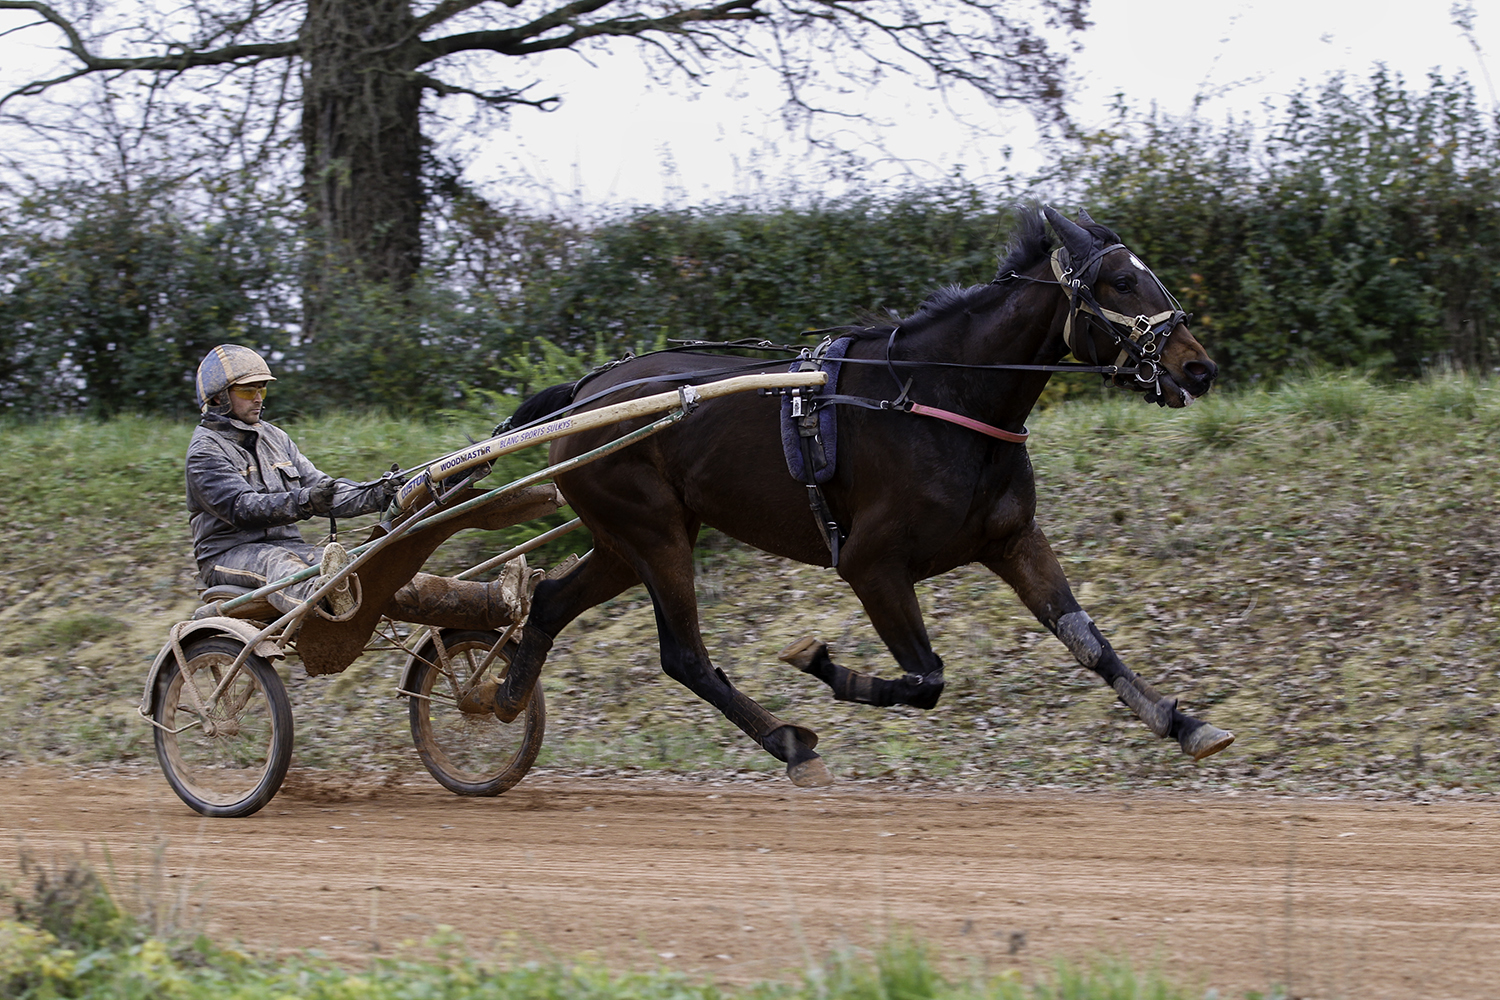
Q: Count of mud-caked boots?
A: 2